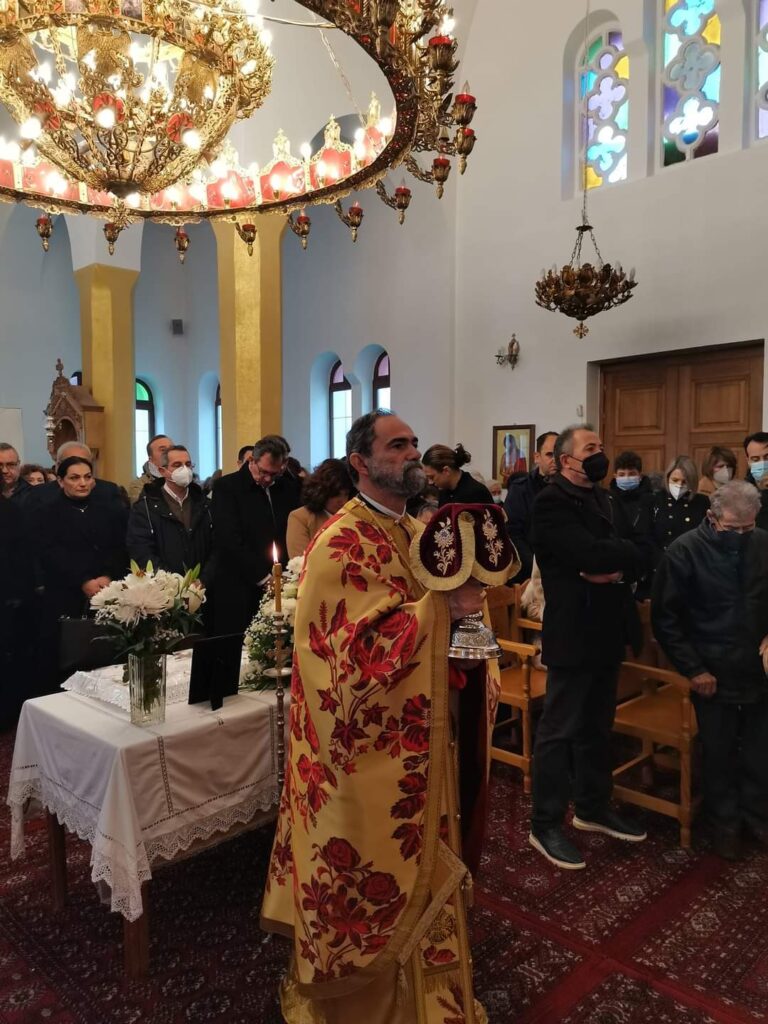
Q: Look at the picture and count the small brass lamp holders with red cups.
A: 11